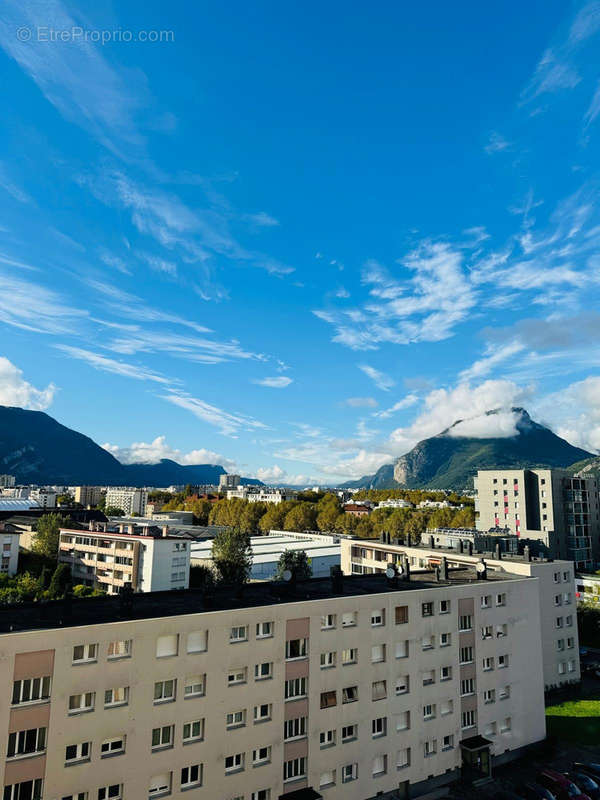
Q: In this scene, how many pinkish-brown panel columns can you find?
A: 3